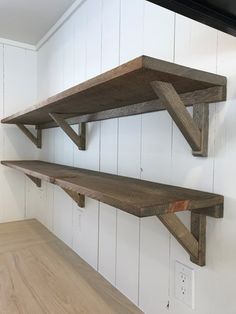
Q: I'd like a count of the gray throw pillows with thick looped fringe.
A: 0